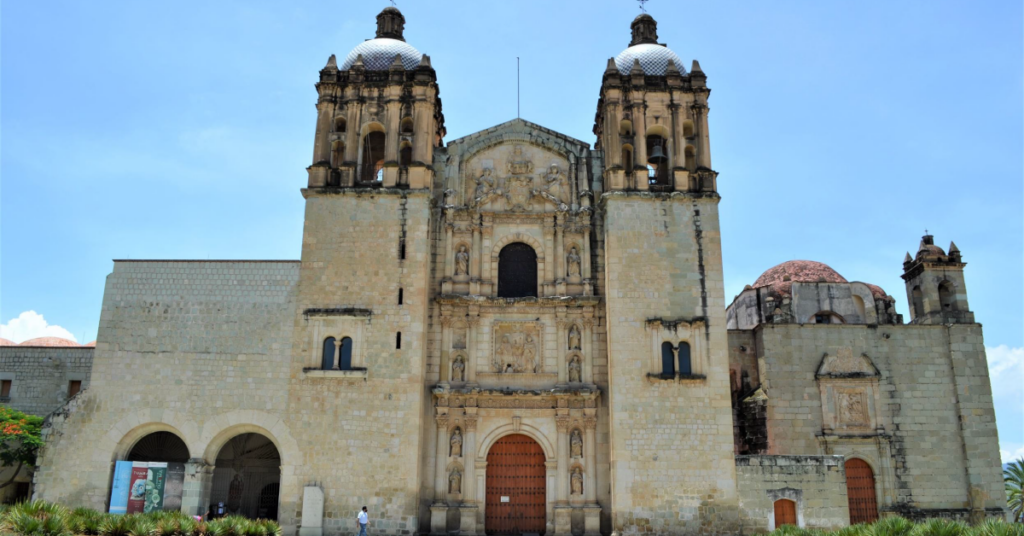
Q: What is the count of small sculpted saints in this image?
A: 9